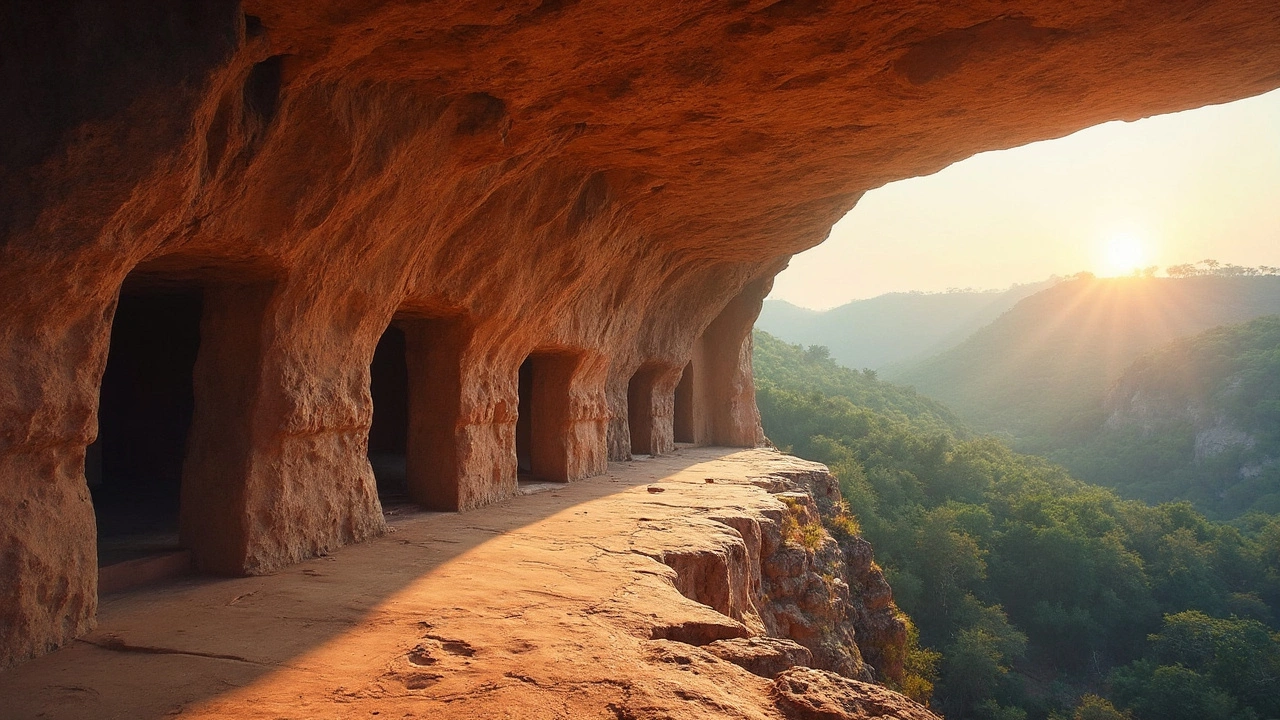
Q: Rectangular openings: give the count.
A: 5